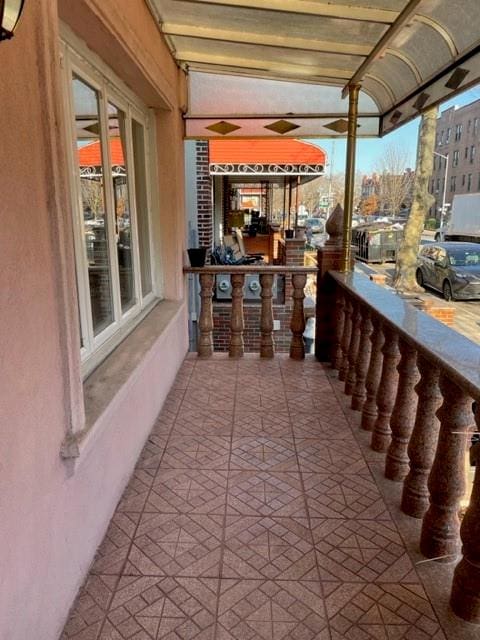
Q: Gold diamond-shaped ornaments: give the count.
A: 6